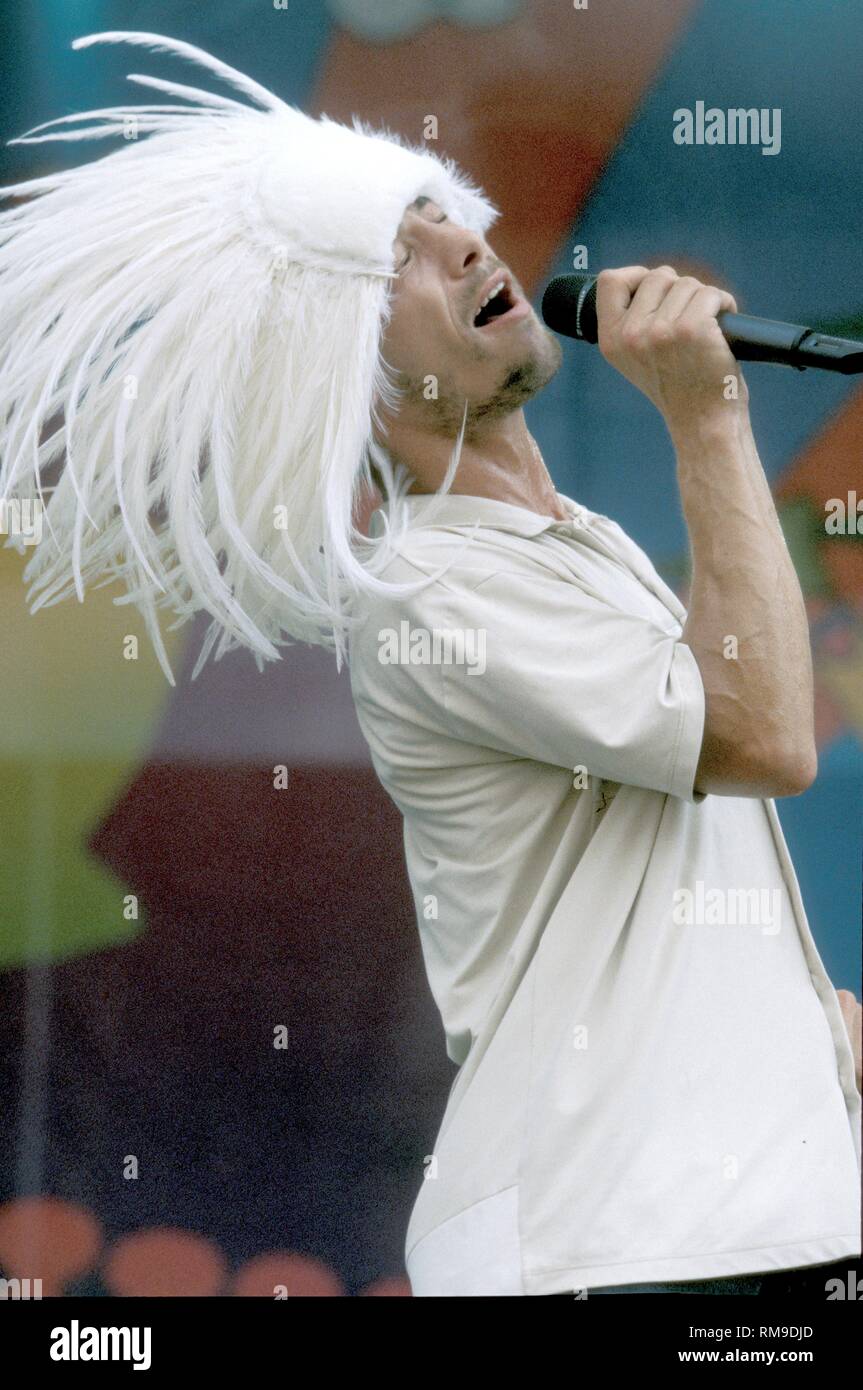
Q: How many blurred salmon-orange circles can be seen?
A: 4